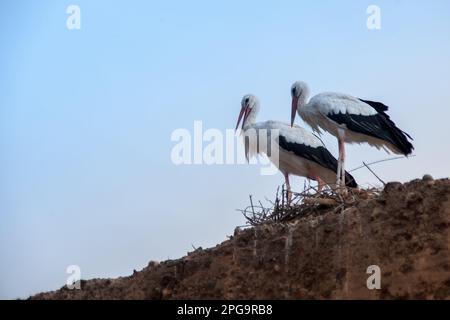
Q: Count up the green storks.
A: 0